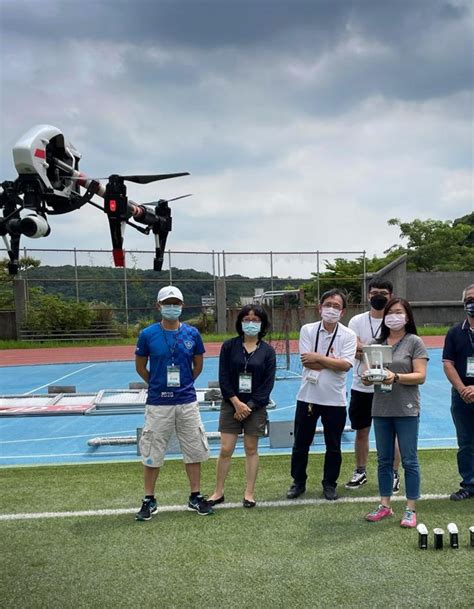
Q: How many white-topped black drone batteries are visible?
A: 4